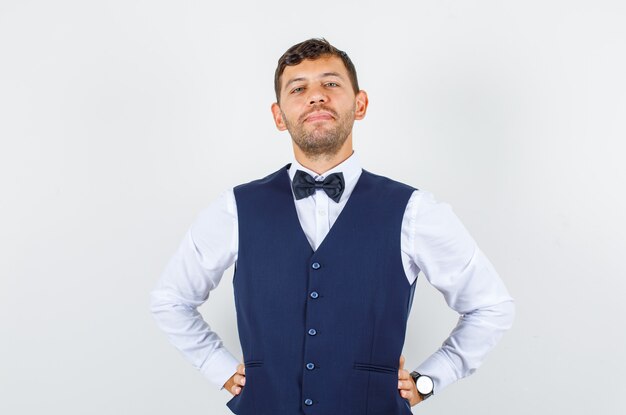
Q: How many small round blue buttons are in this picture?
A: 5